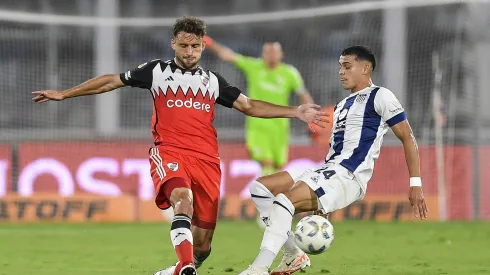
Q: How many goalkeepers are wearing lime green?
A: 1